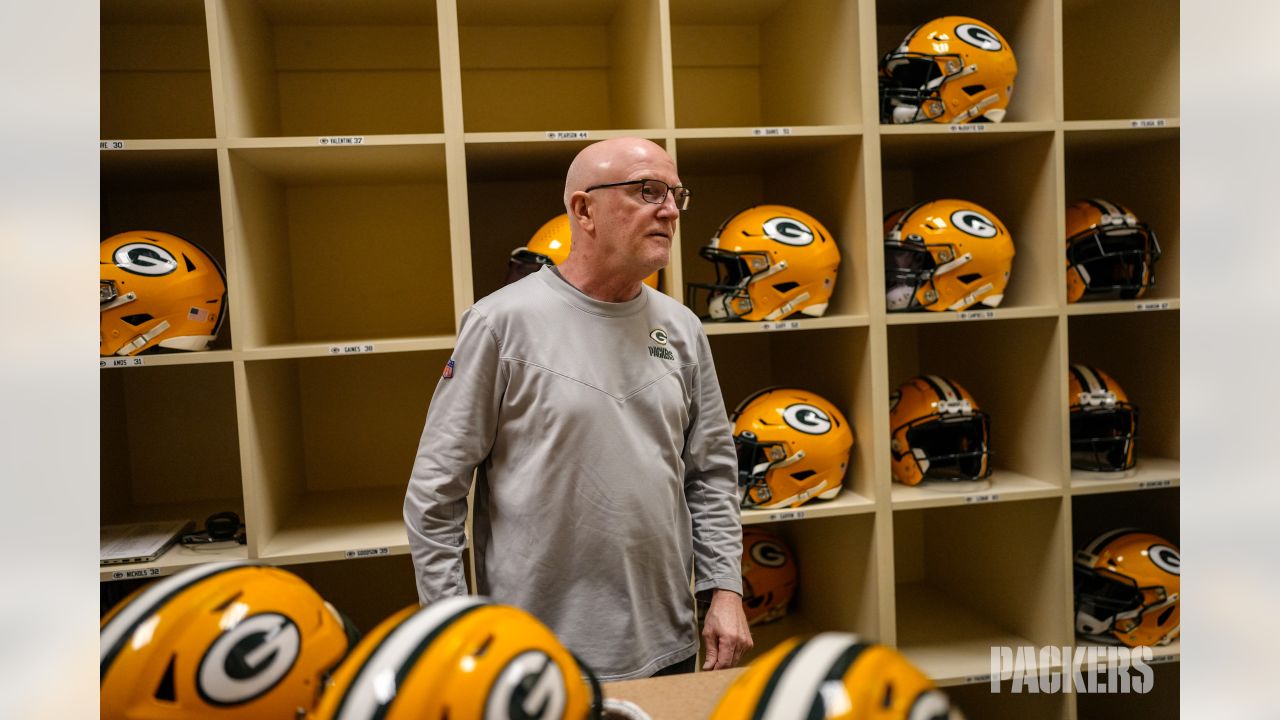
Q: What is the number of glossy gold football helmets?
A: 14